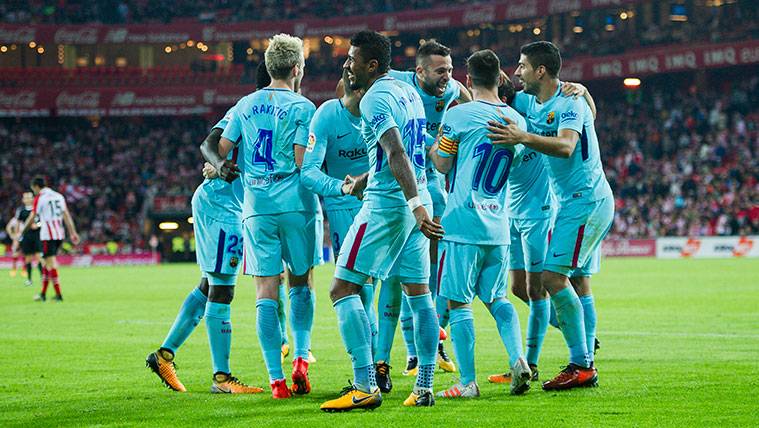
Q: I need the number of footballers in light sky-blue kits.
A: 8